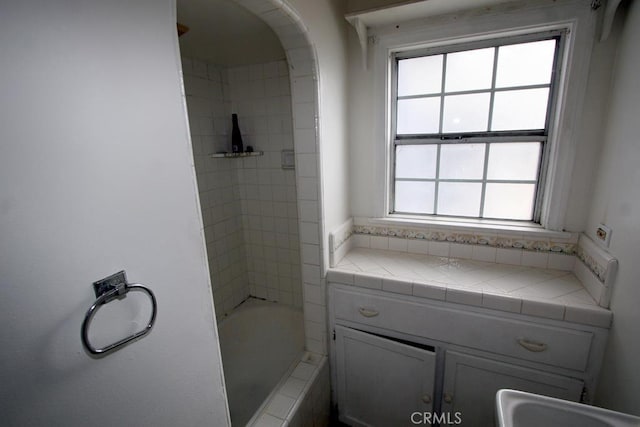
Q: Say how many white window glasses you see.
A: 12